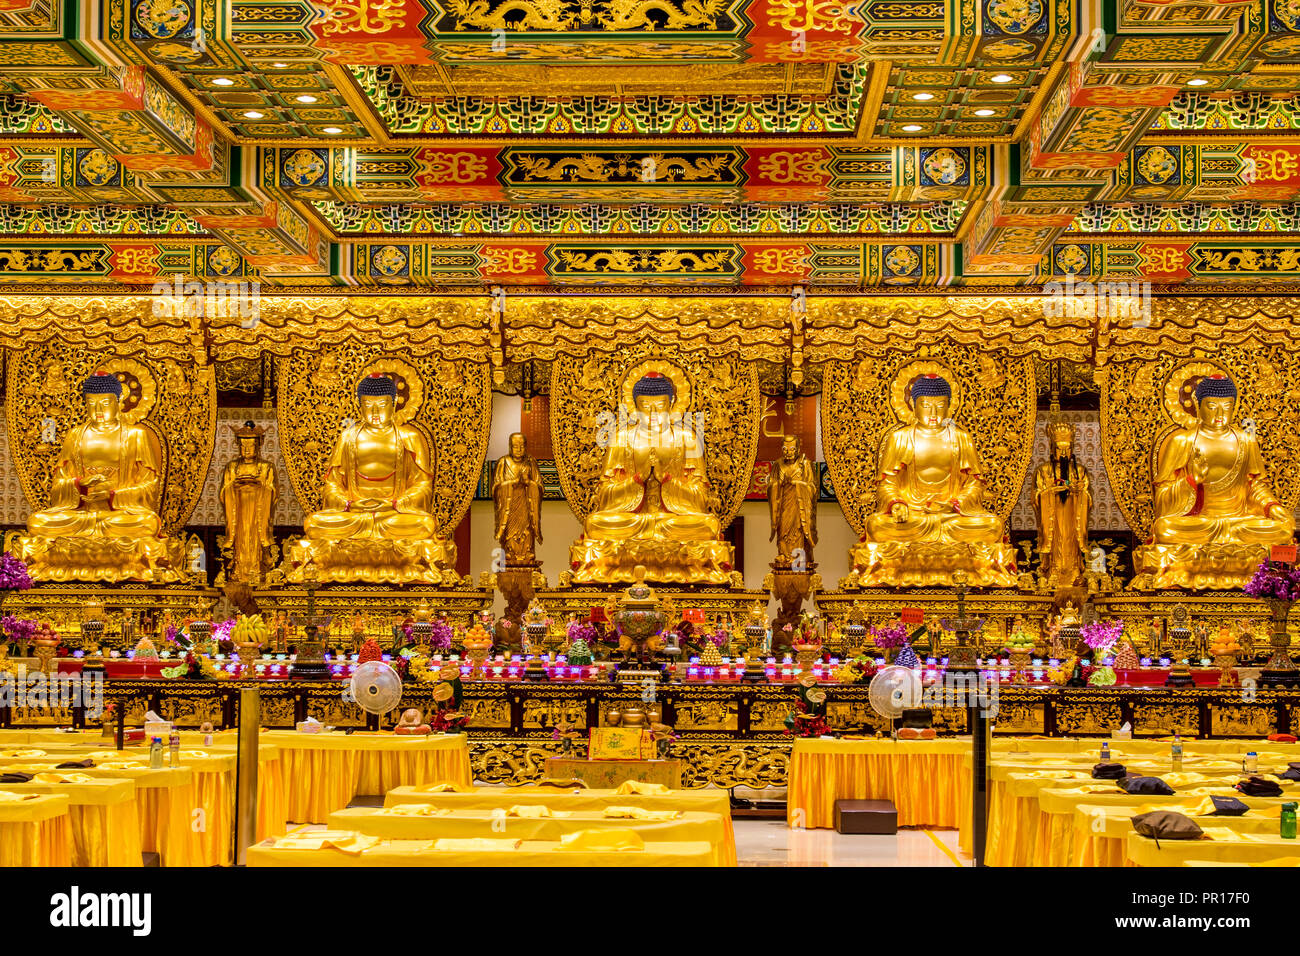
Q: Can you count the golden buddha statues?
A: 5